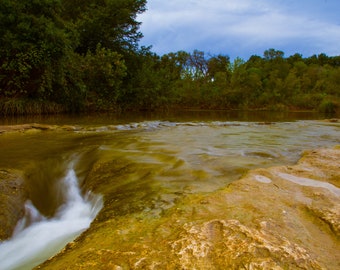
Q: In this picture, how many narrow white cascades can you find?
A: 1